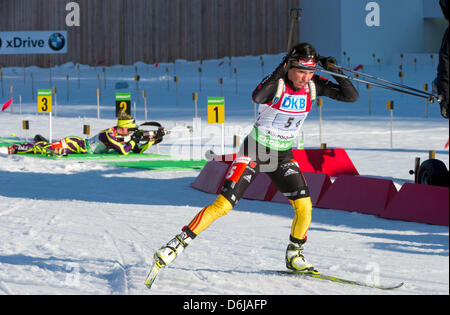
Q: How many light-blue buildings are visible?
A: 1